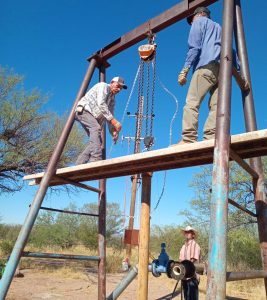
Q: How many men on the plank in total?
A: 2